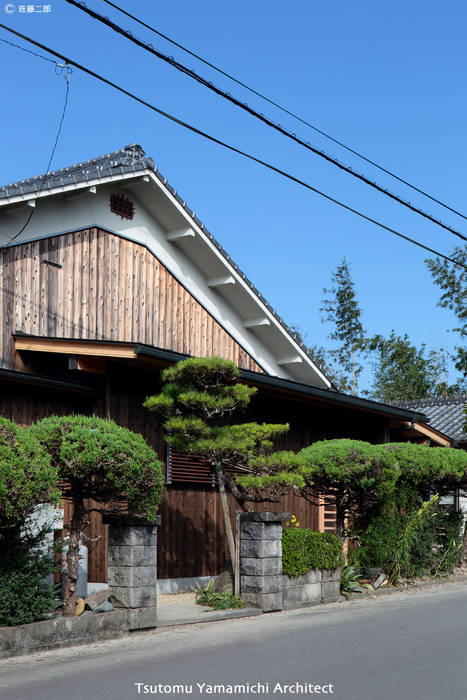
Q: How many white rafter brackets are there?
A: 7